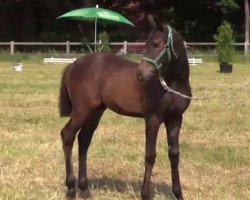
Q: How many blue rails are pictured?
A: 0